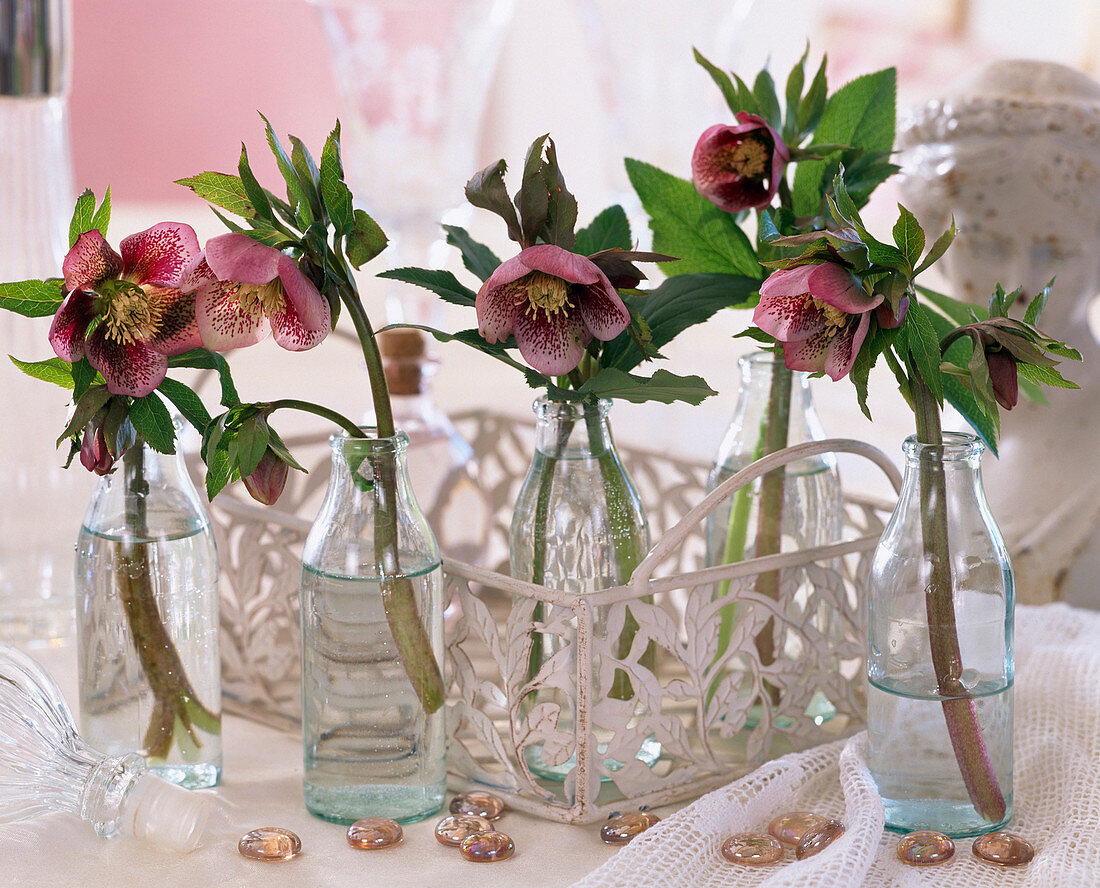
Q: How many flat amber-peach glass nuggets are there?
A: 11